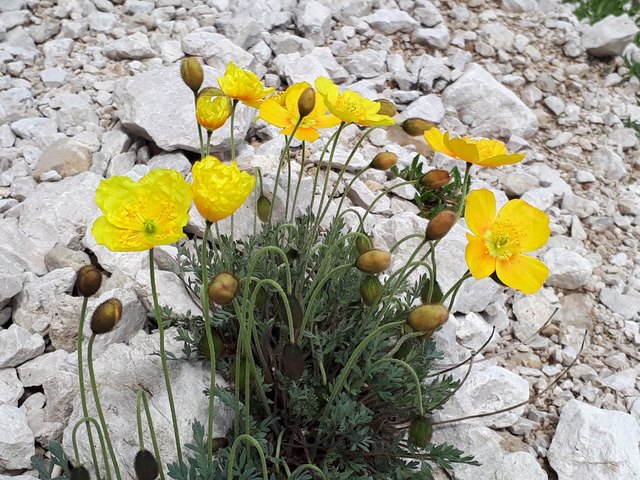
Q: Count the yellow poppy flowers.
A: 8